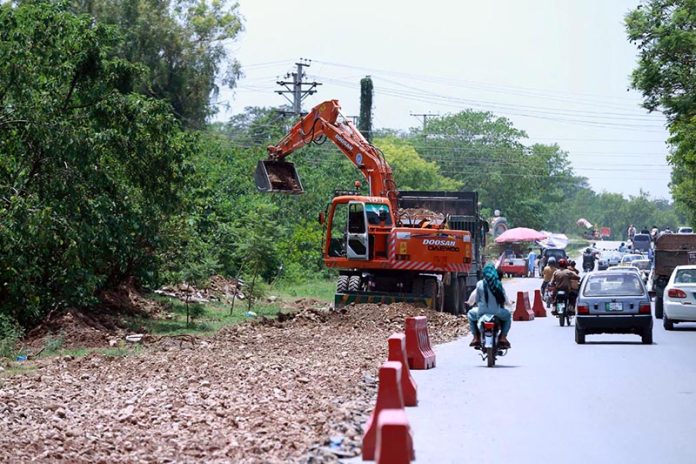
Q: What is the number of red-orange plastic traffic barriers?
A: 6